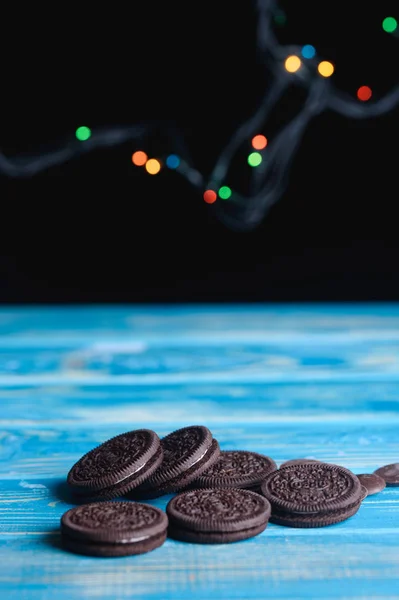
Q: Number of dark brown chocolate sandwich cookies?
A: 6